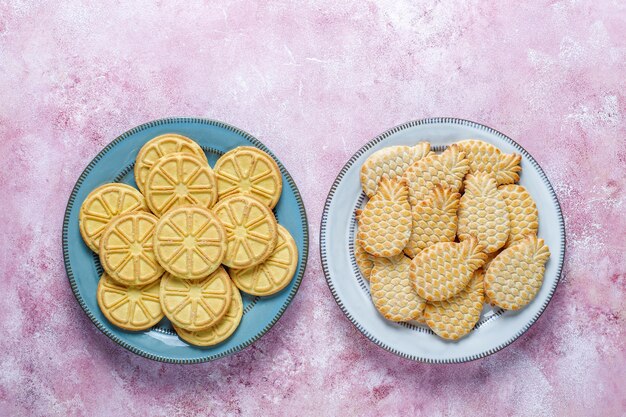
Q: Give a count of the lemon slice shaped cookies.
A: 11